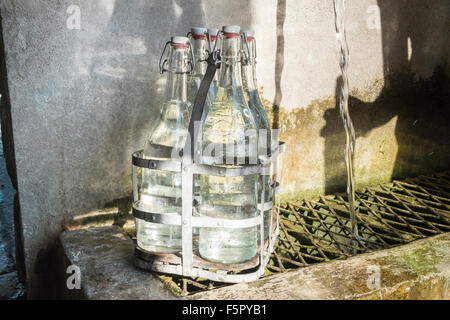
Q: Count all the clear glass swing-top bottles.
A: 5